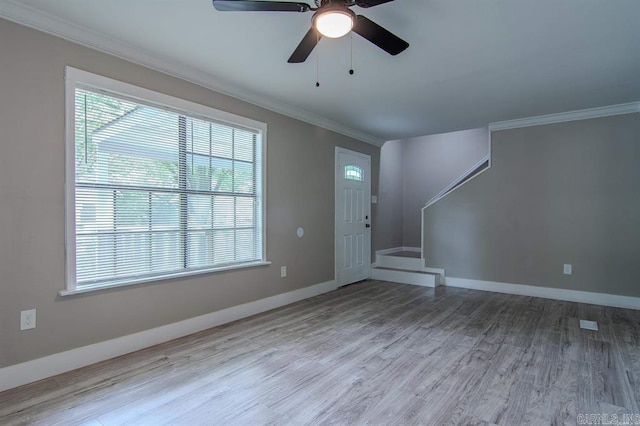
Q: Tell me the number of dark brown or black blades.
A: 4